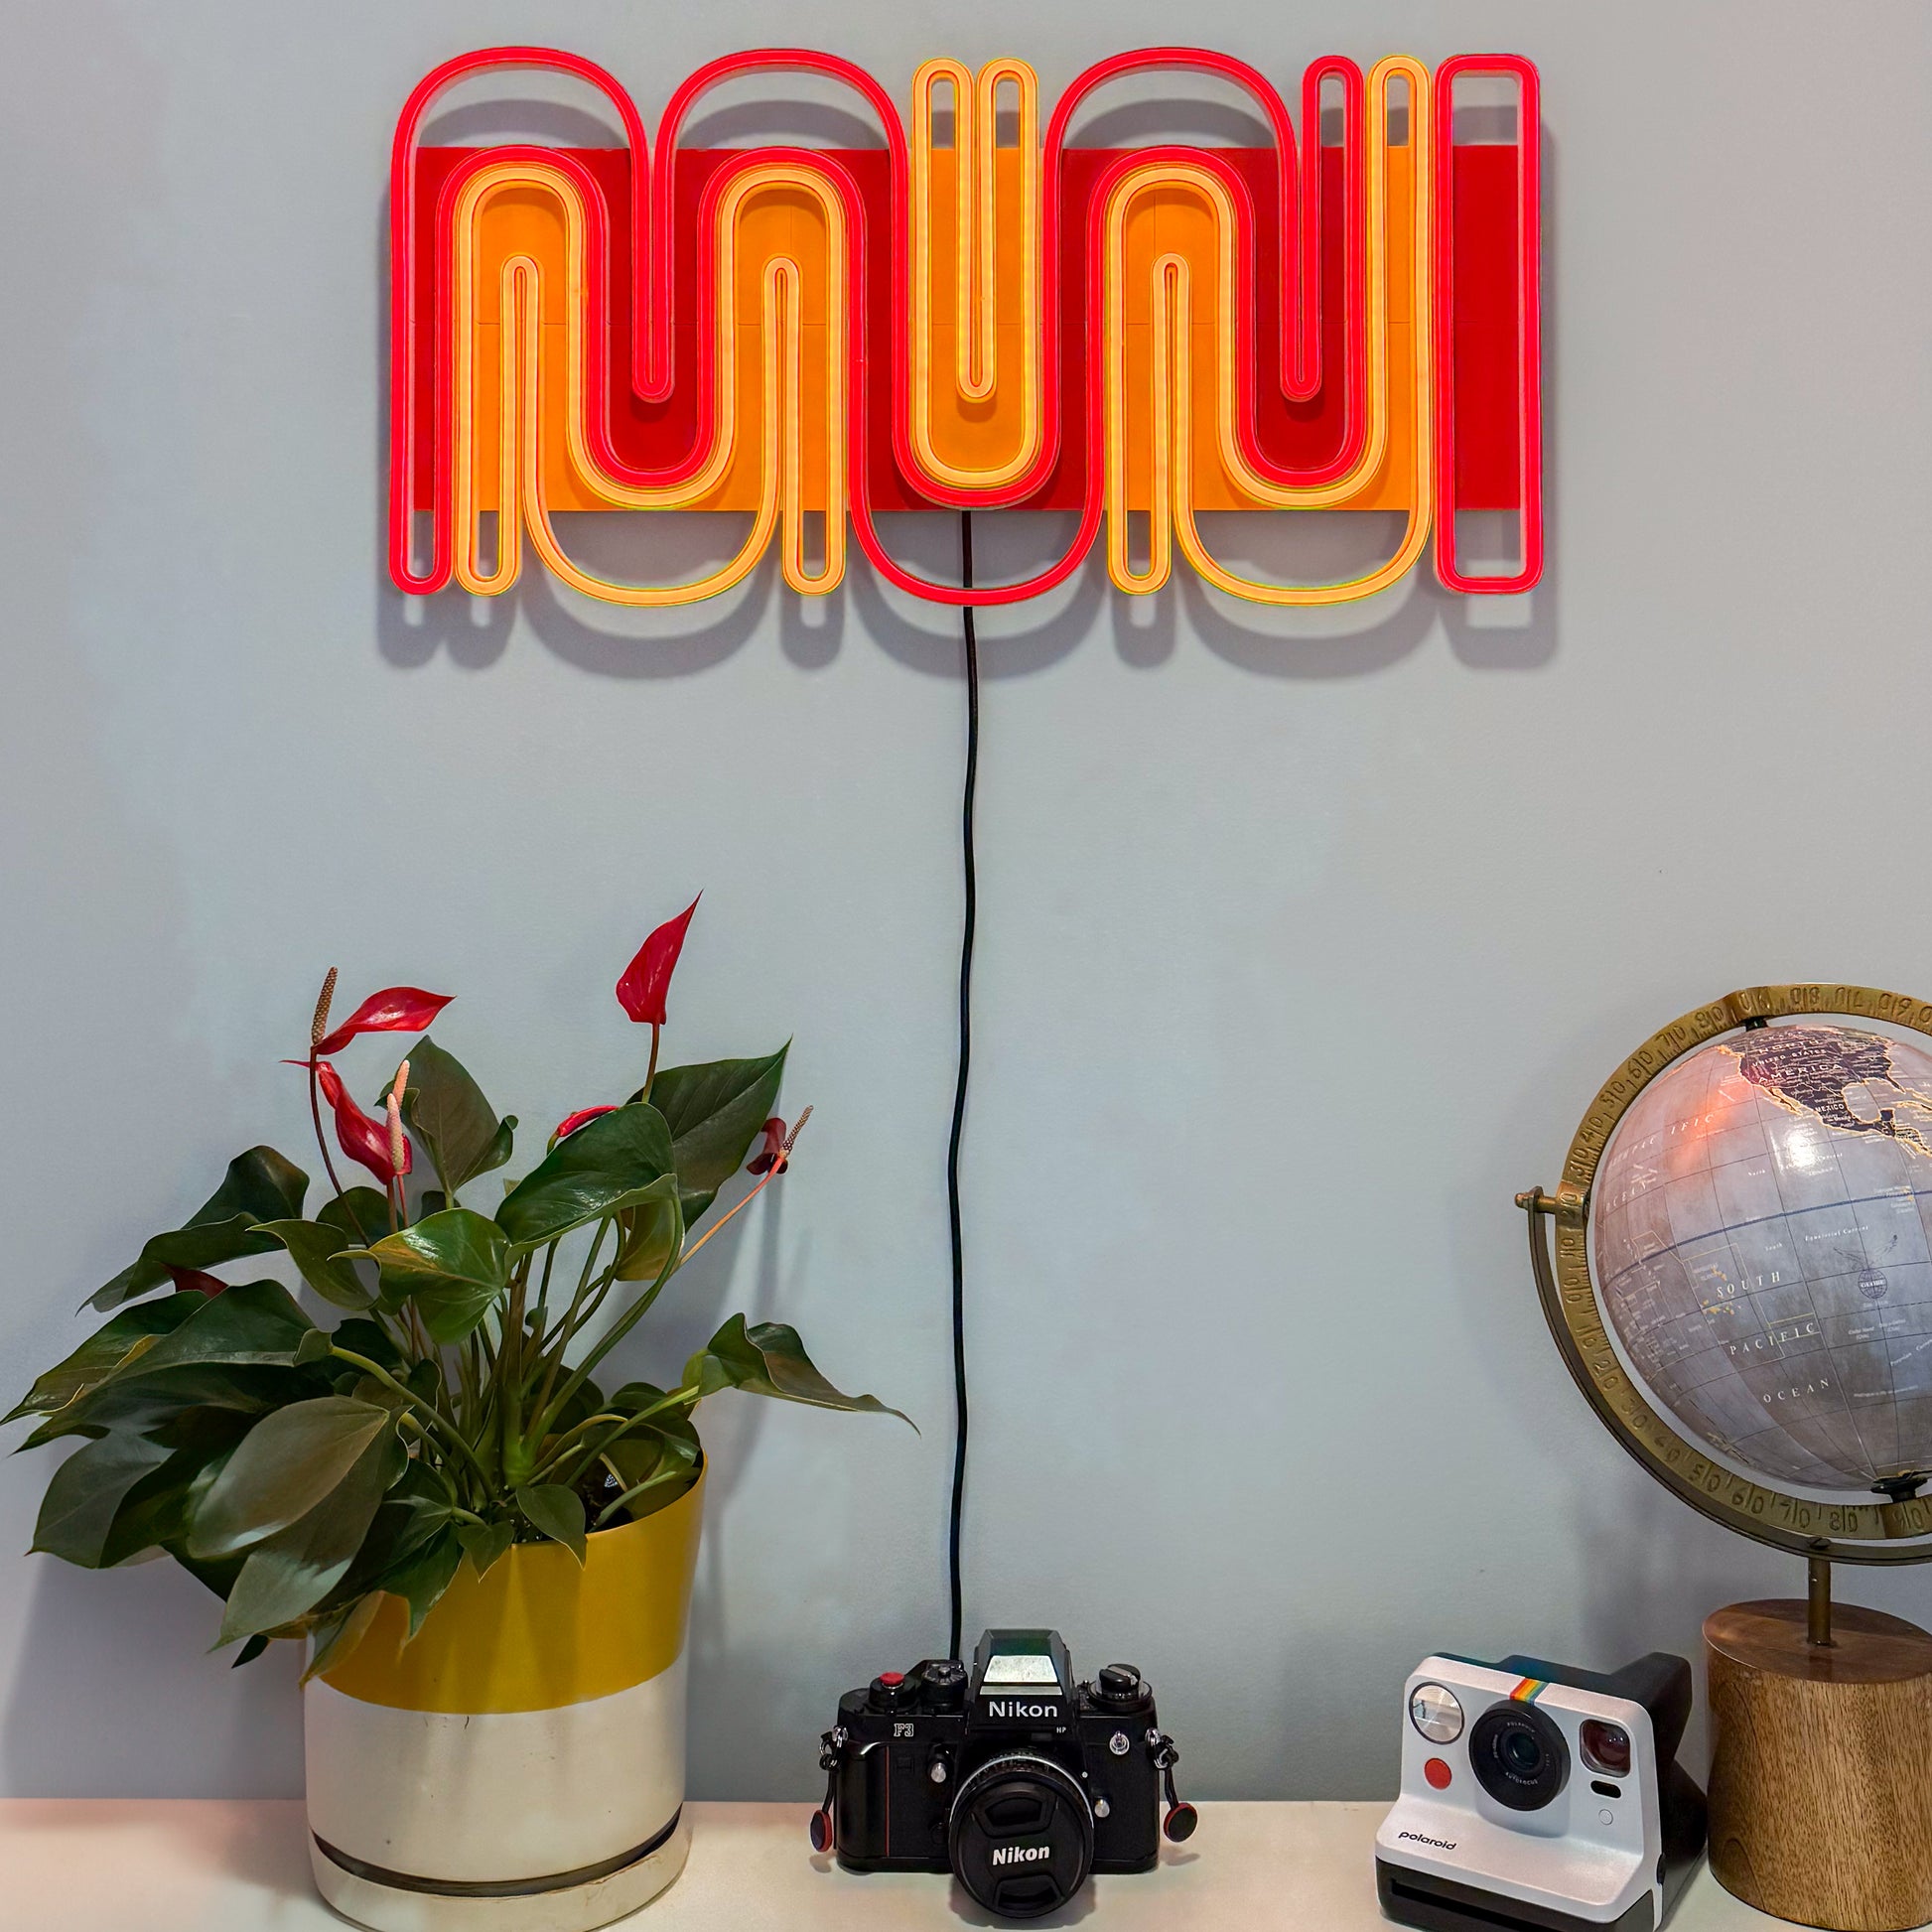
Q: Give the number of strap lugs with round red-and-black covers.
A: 2